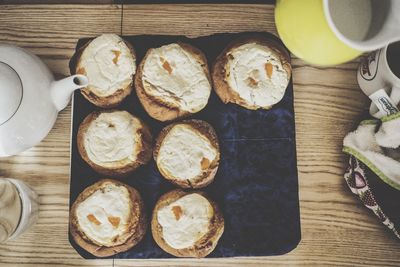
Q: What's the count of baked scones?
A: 7